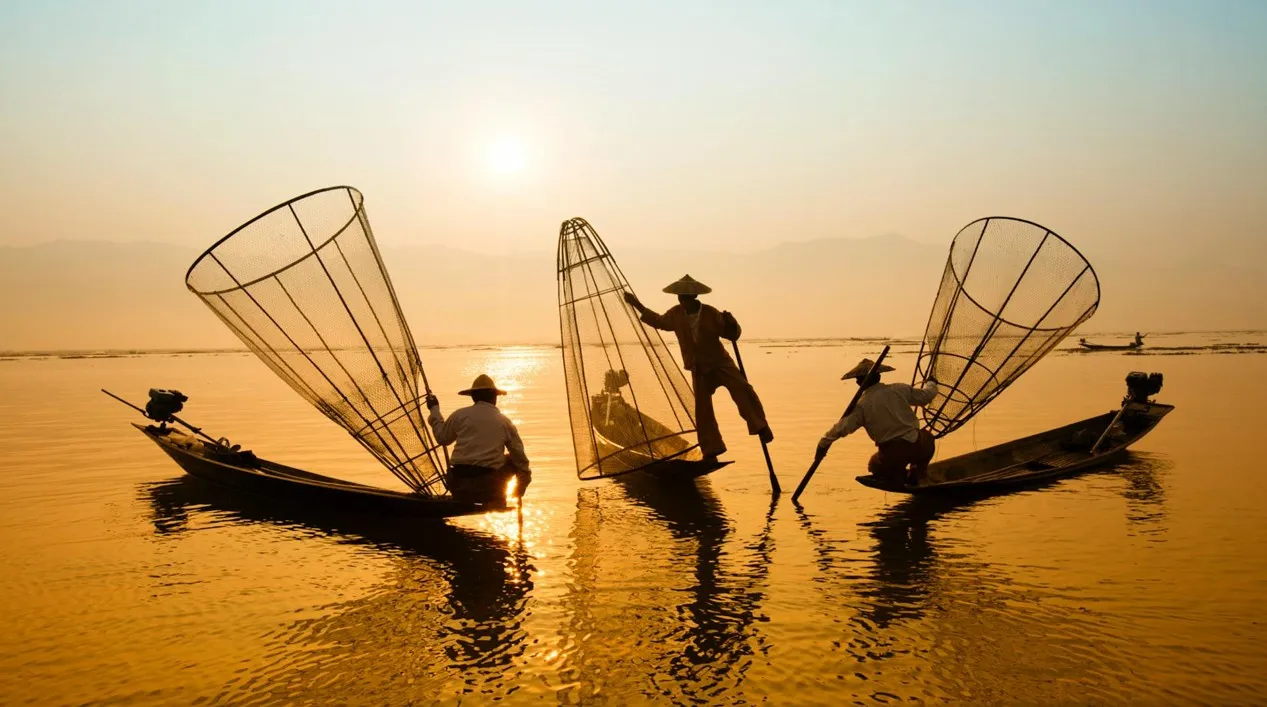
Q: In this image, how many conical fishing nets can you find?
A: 3